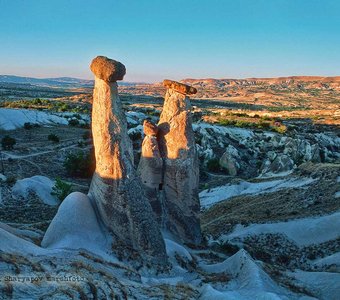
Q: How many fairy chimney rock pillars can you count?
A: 3